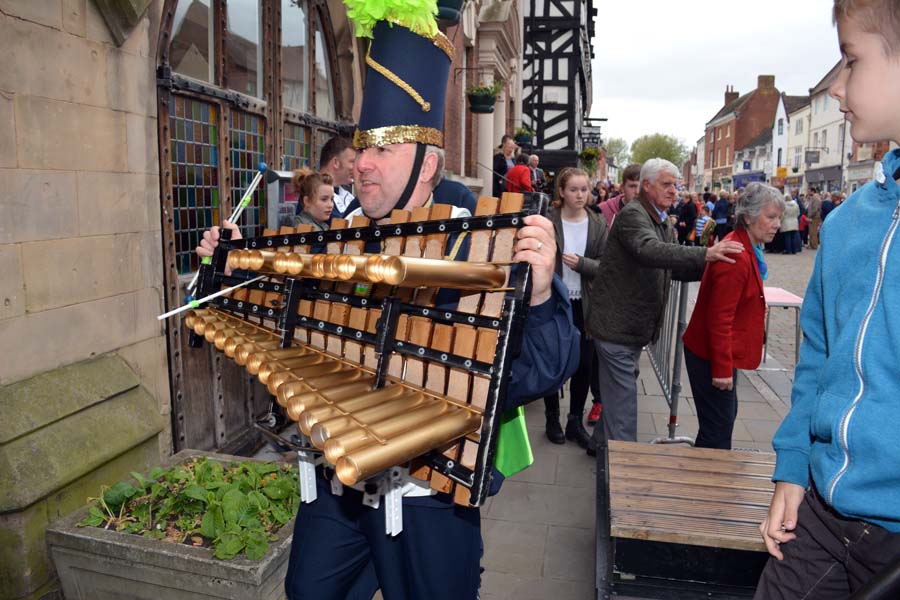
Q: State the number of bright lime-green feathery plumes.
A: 1